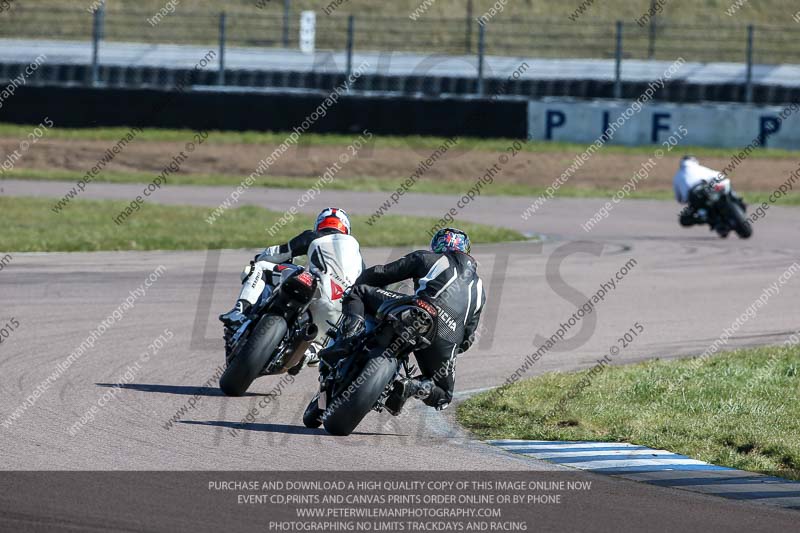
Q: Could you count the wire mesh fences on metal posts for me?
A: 1